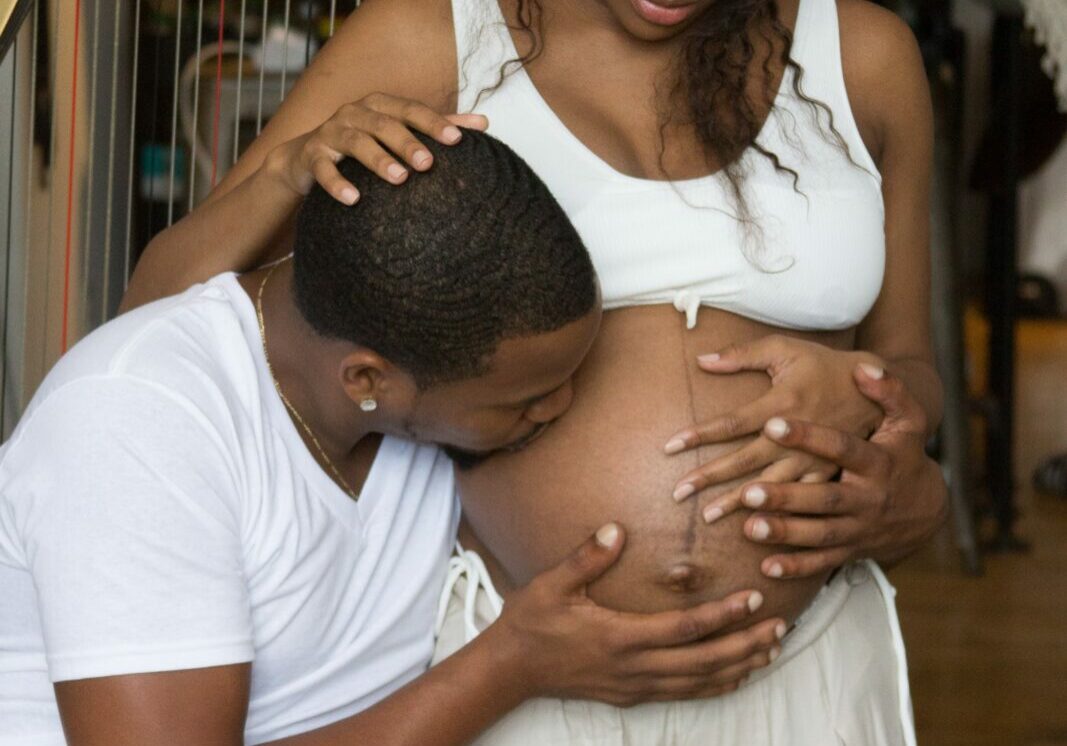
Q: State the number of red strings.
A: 2